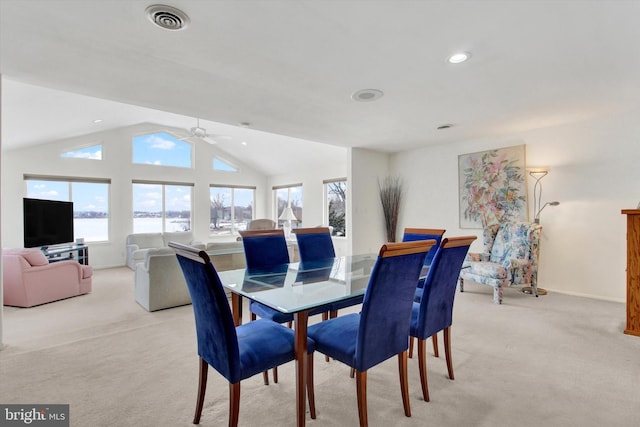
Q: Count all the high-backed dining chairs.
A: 6